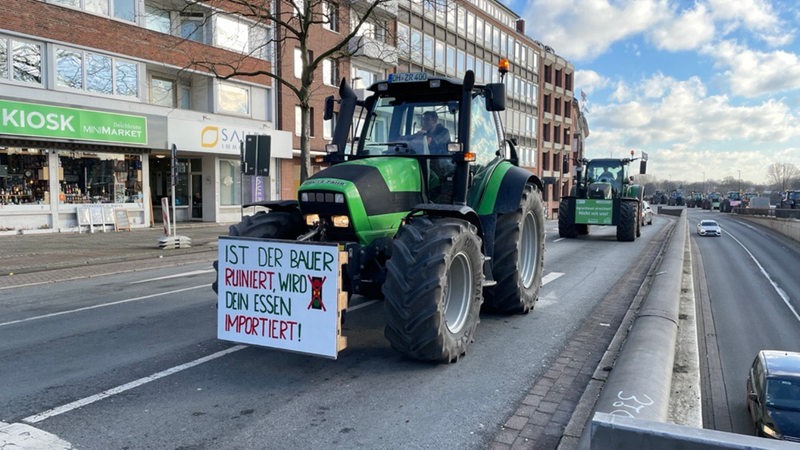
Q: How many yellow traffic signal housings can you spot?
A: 0